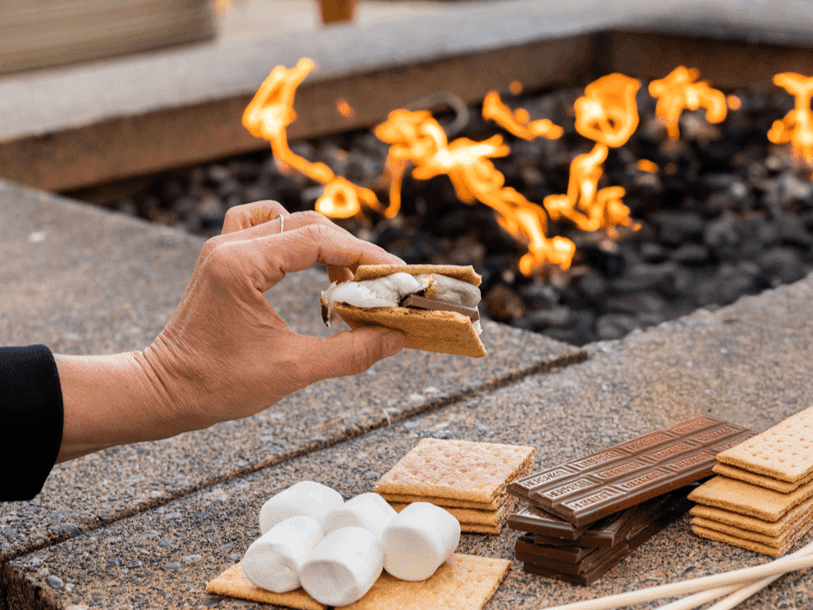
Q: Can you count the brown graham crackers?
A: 14